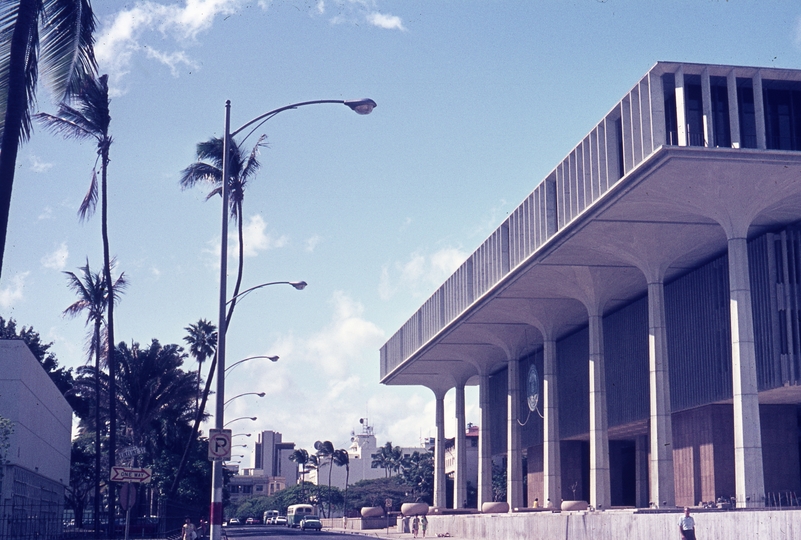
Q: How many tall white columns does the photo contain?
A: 8